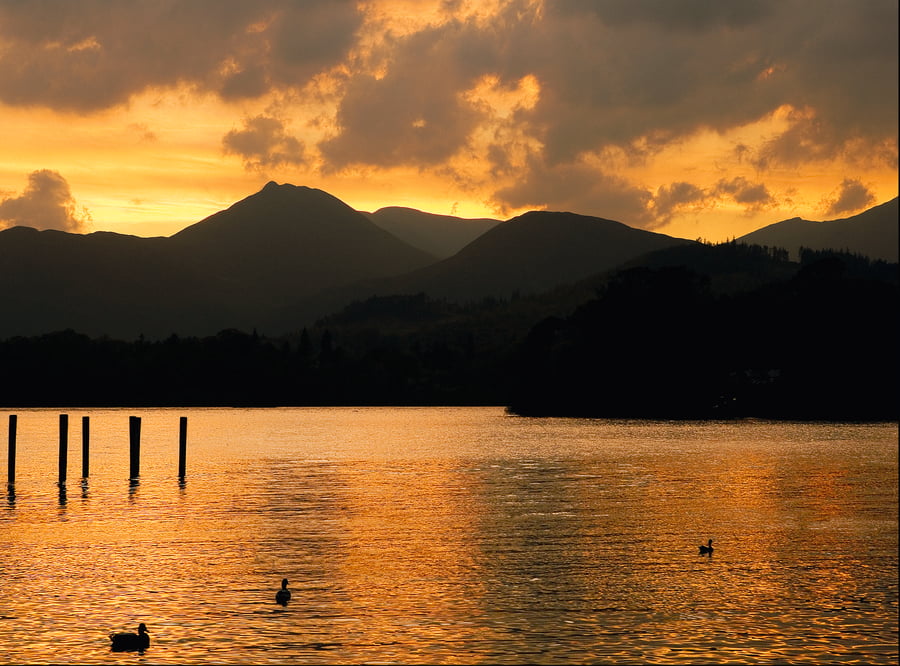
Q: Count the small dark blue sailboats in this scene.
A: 0